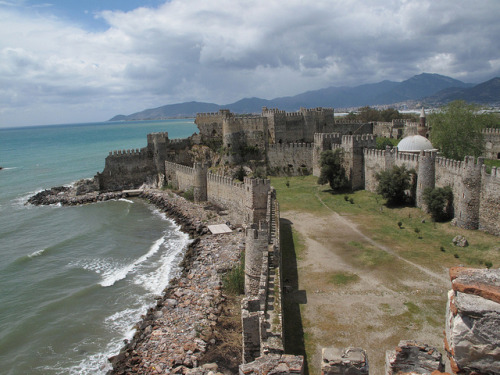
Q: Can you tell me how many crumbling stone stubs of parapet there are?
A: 4